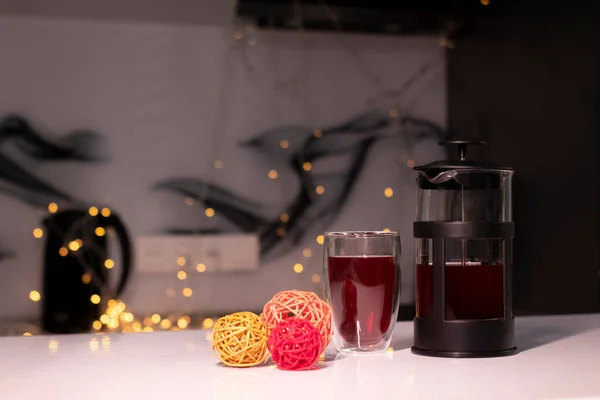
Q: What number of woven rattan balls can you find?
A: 3